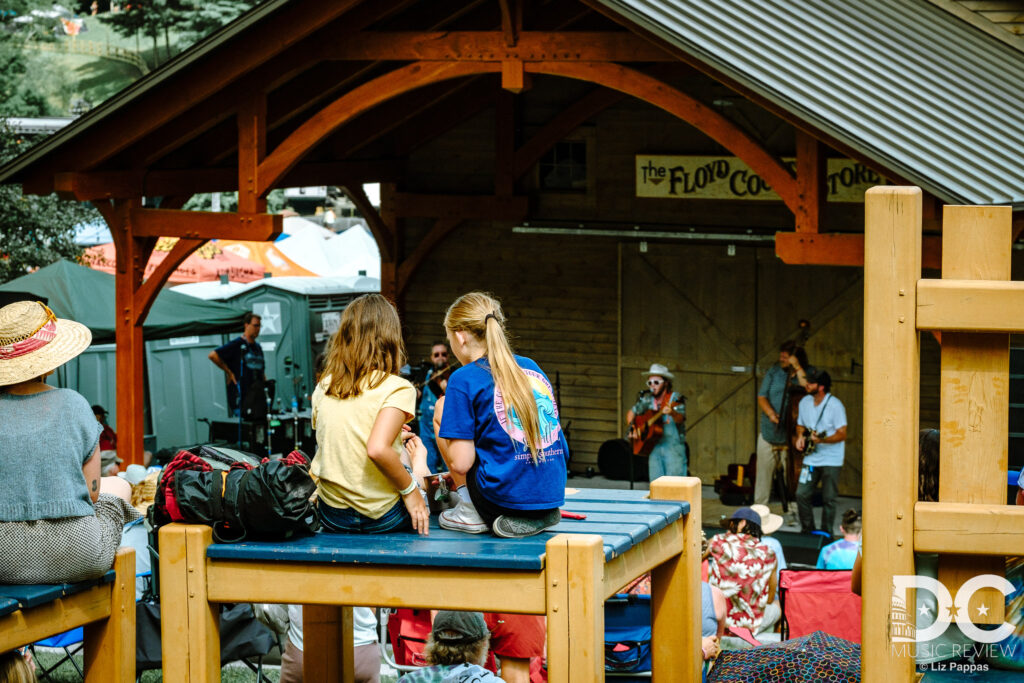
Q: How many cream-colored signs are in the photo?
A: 1